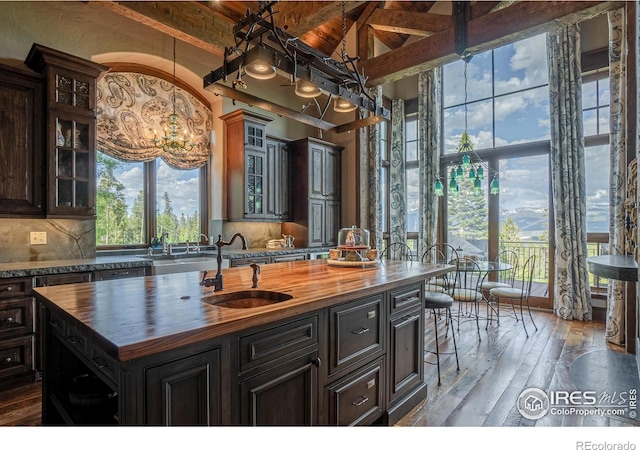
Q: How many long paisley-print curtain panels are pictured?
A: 5